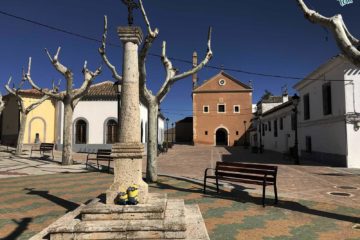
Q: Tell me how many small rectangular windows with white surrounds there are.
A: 3